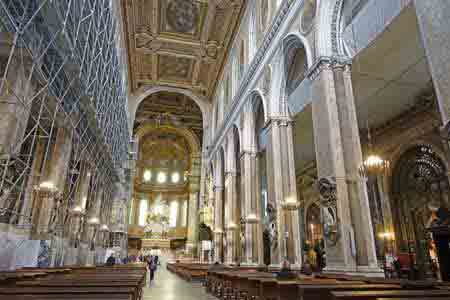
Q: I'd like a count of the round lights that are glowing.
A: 3